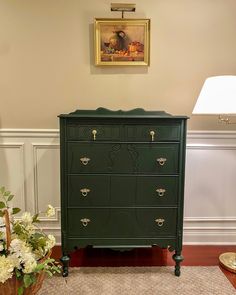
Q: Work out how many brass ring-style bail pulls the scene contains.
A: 6